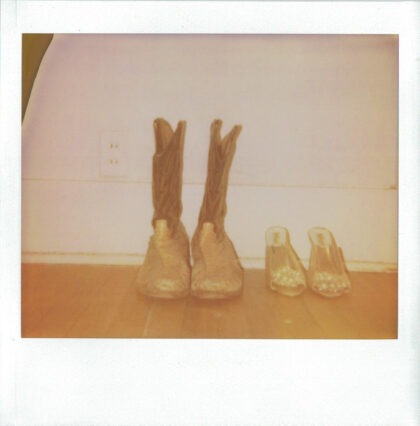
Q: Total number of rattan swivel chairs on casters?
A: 0